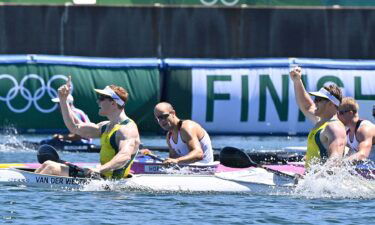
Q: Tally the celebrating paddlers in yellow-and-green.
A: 2